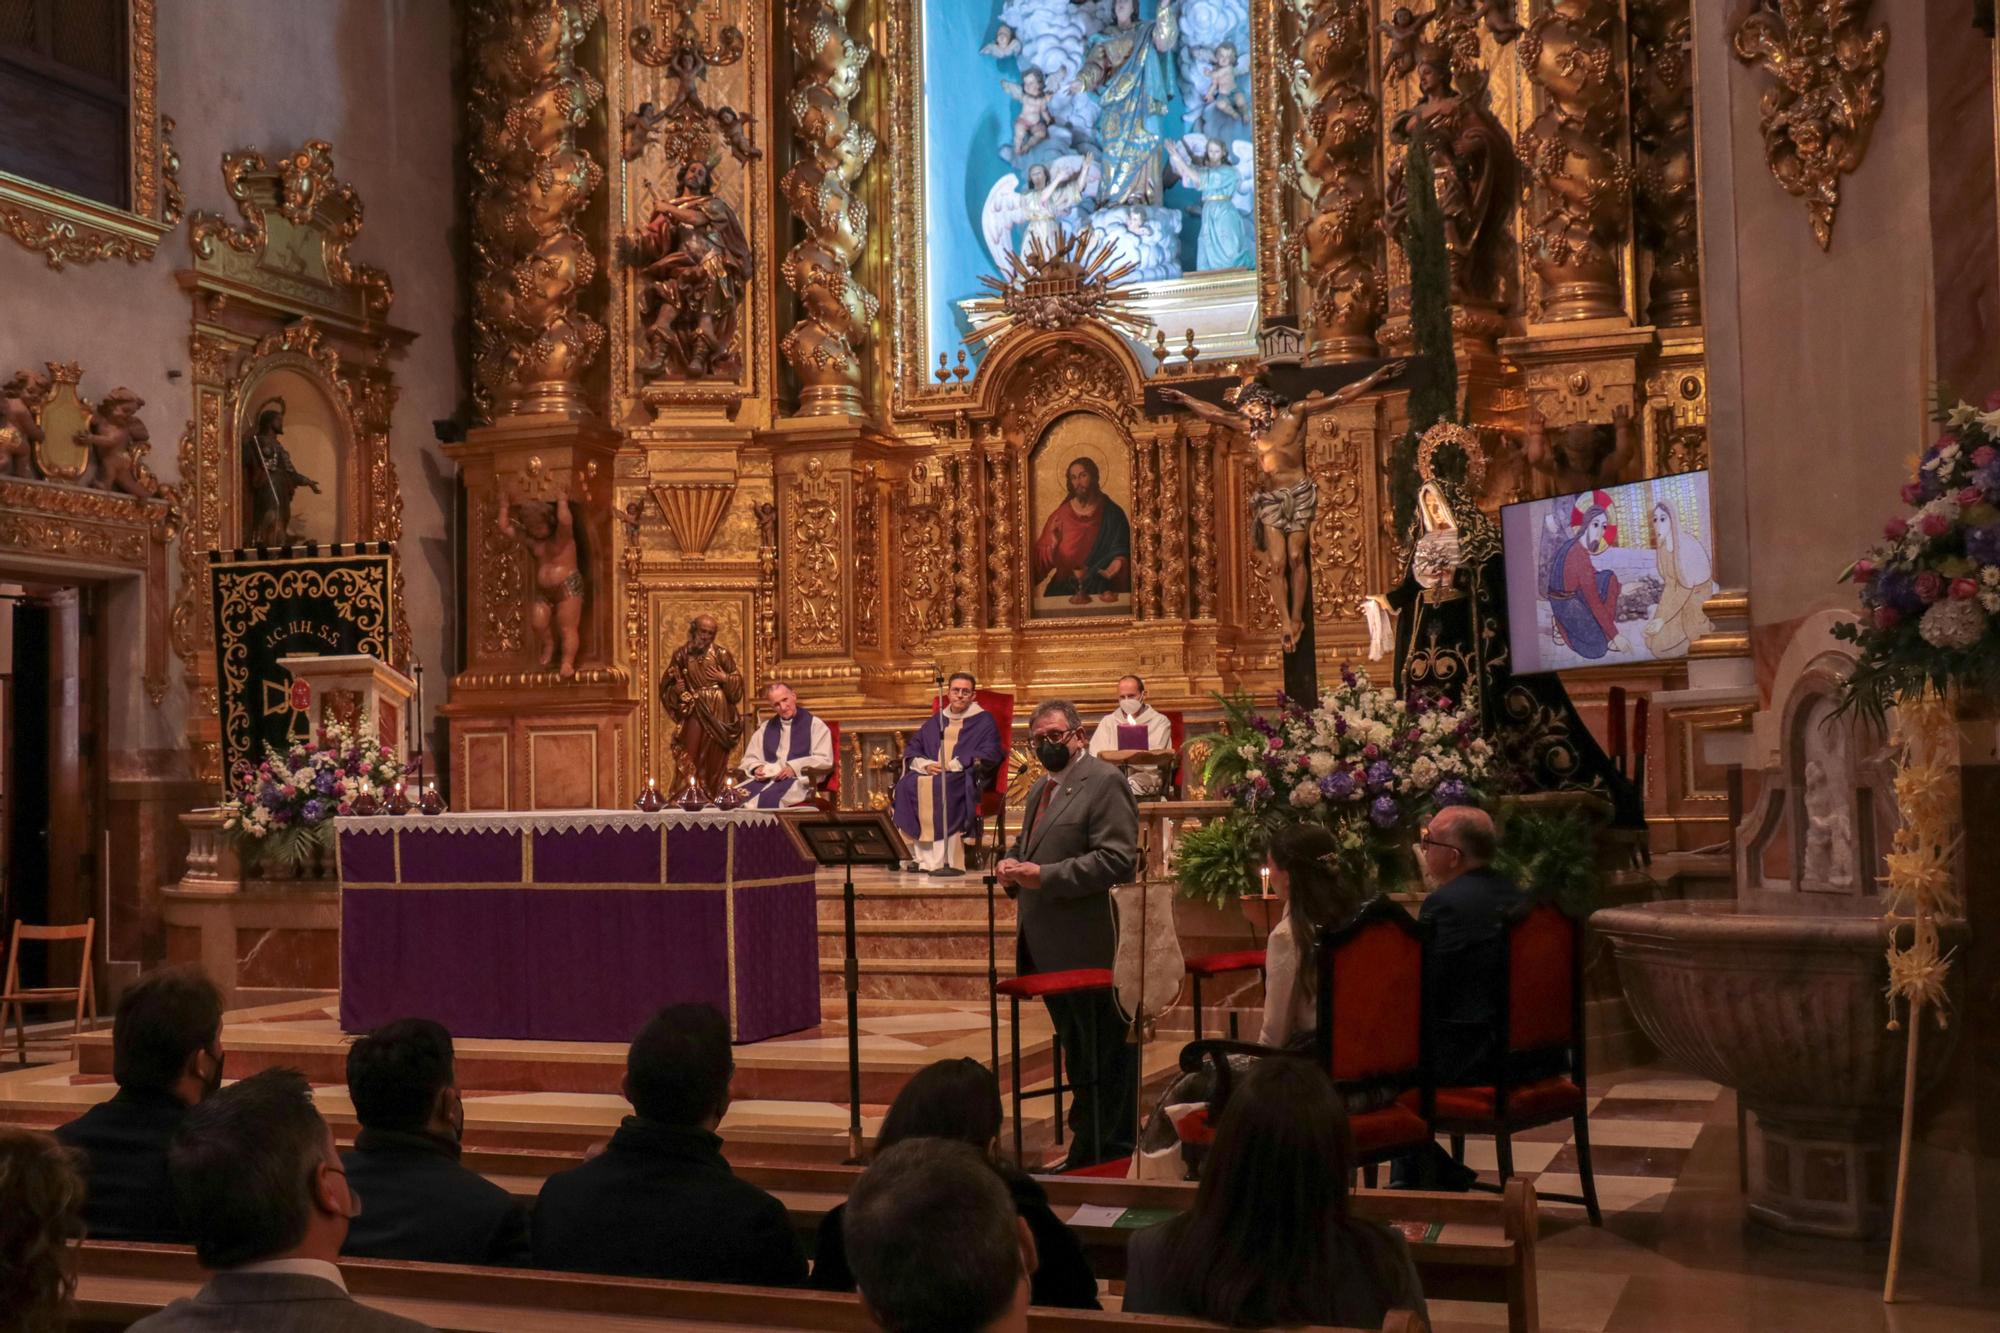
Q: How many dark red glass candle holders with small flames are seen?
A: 6